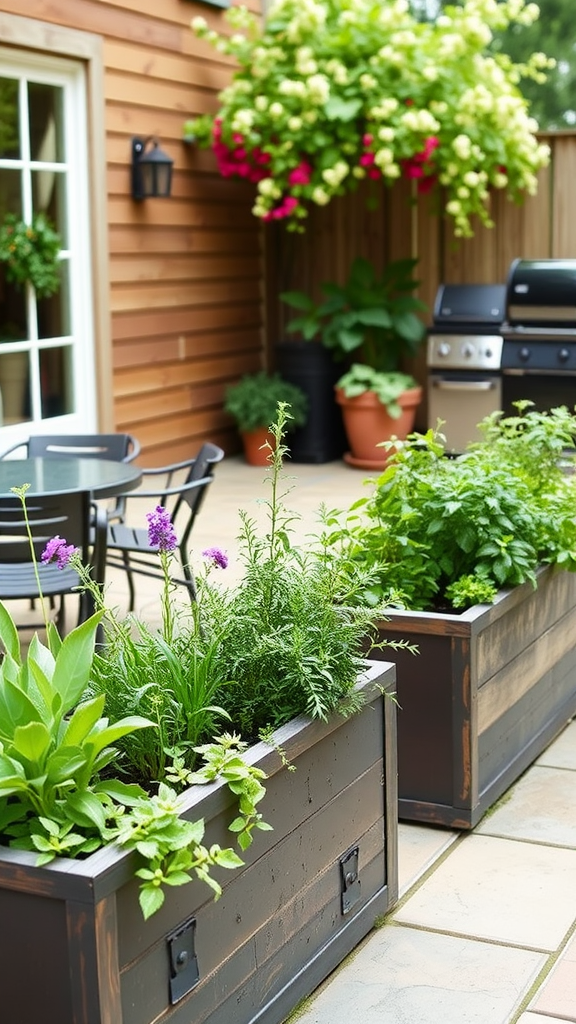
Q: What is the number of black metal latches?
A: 2